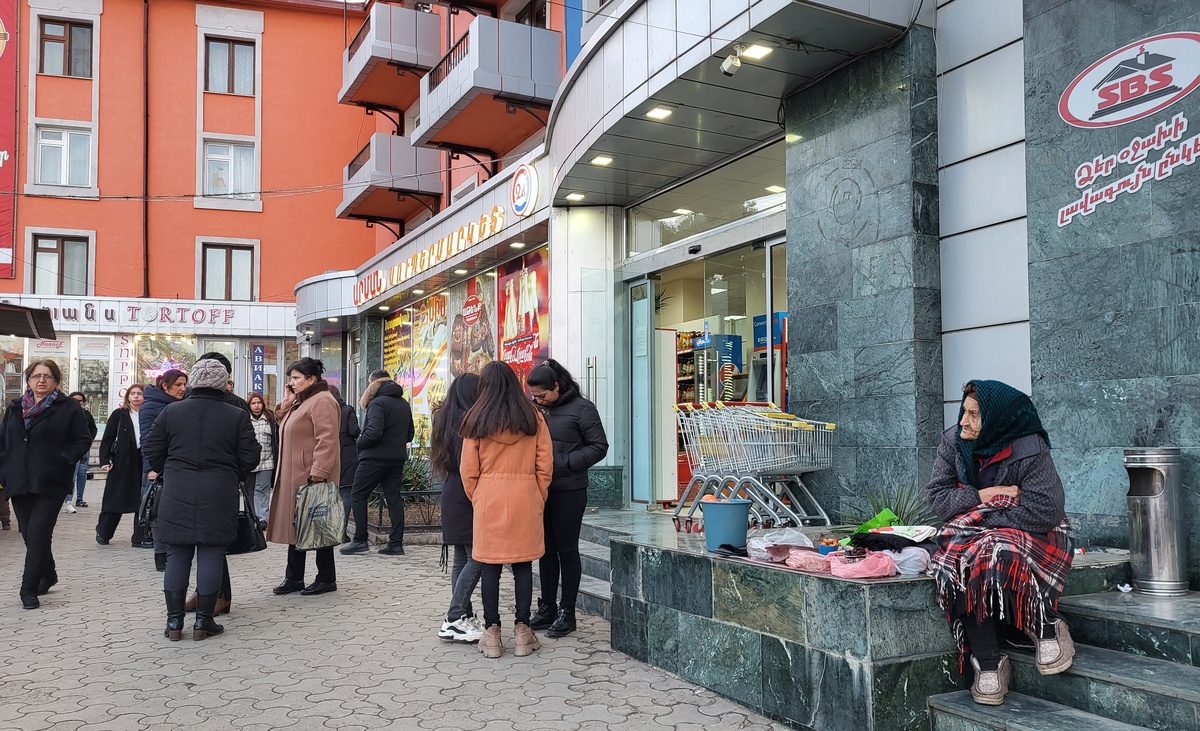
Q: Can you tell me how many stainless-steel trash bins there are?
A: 1